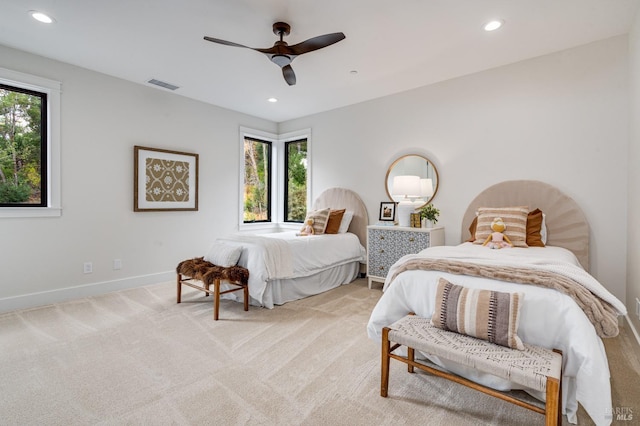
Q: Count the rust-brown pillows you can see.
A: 2